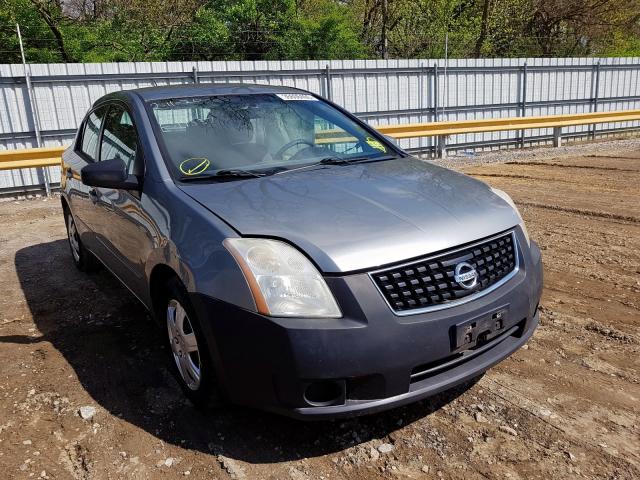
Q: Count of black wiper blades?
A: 2